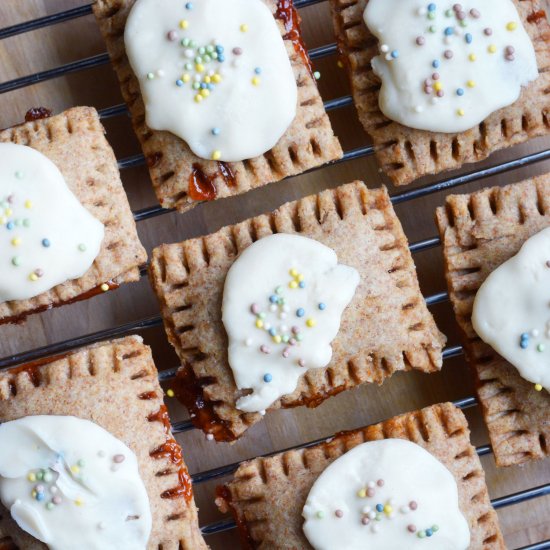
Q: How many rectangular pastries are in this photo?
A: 7